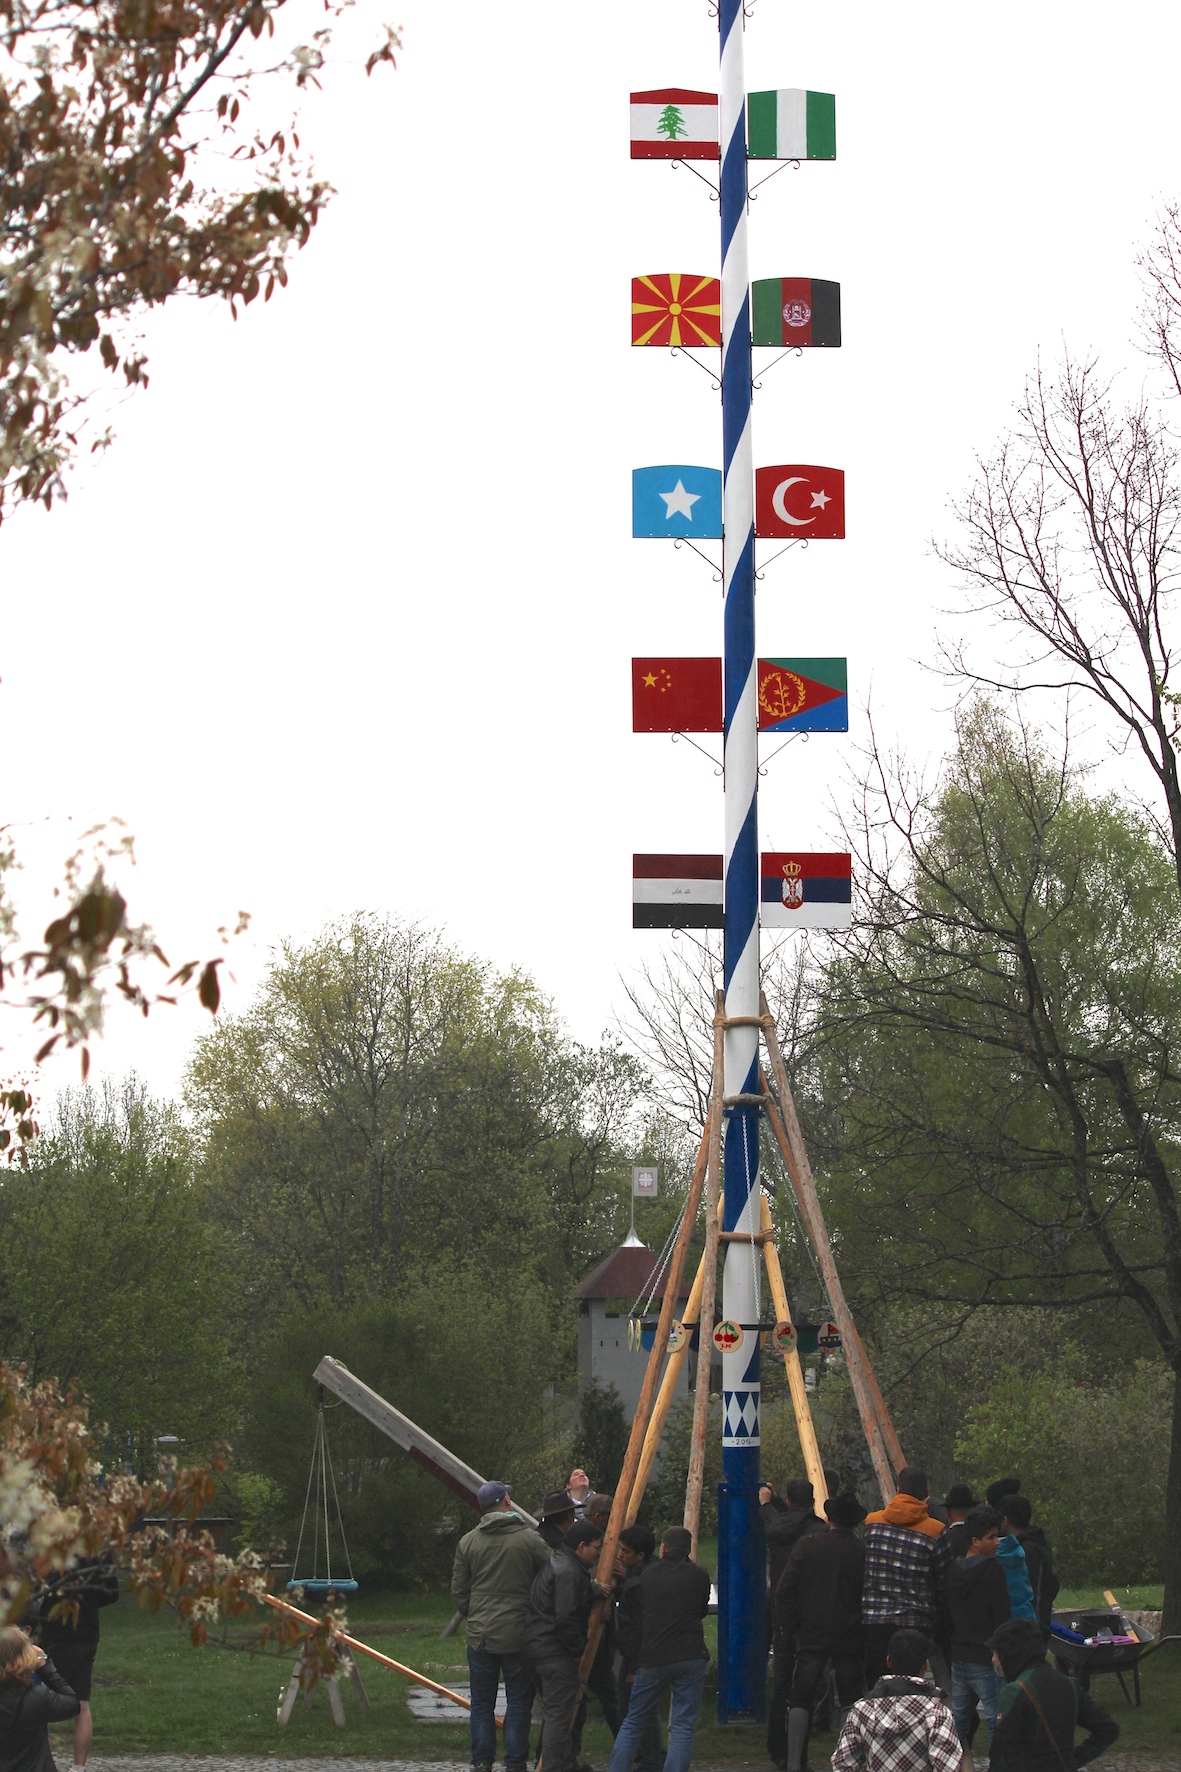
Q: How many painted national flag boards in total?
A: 10